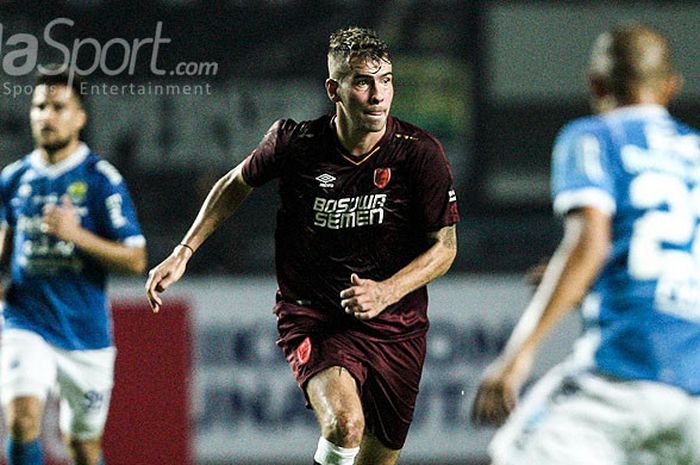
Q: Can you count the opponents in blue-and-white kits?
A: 2